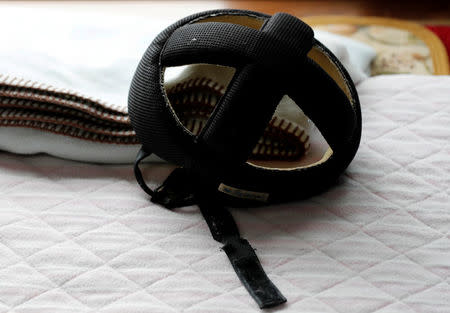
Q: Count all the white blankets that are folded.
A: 1